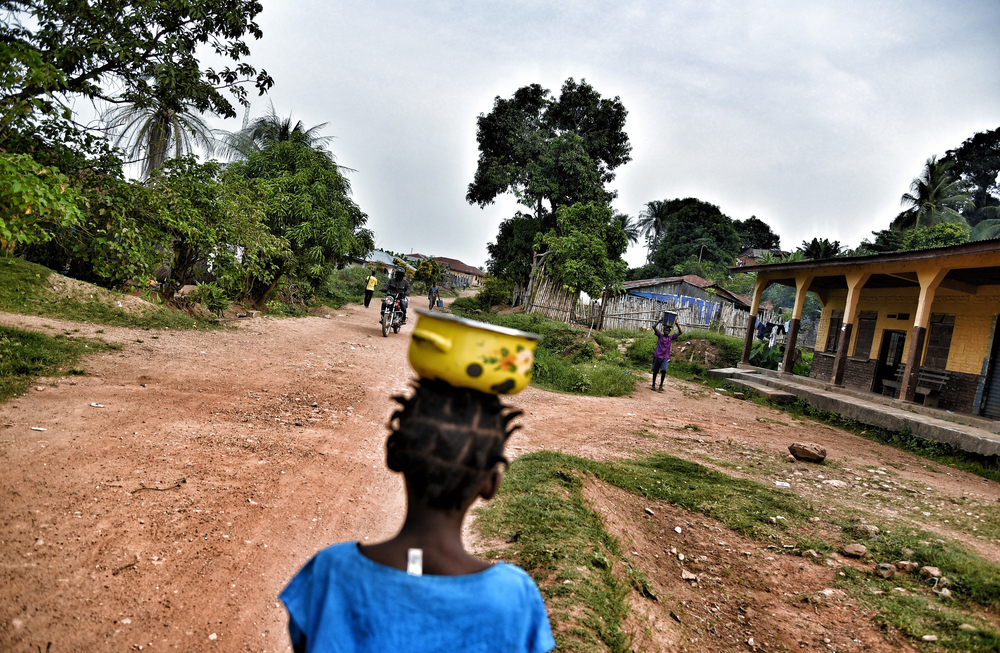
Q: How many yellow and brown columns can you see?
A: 4